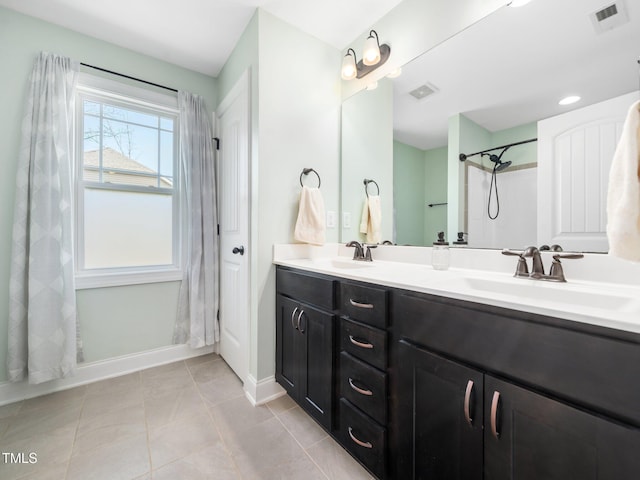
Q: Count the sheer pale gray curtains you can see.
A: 2